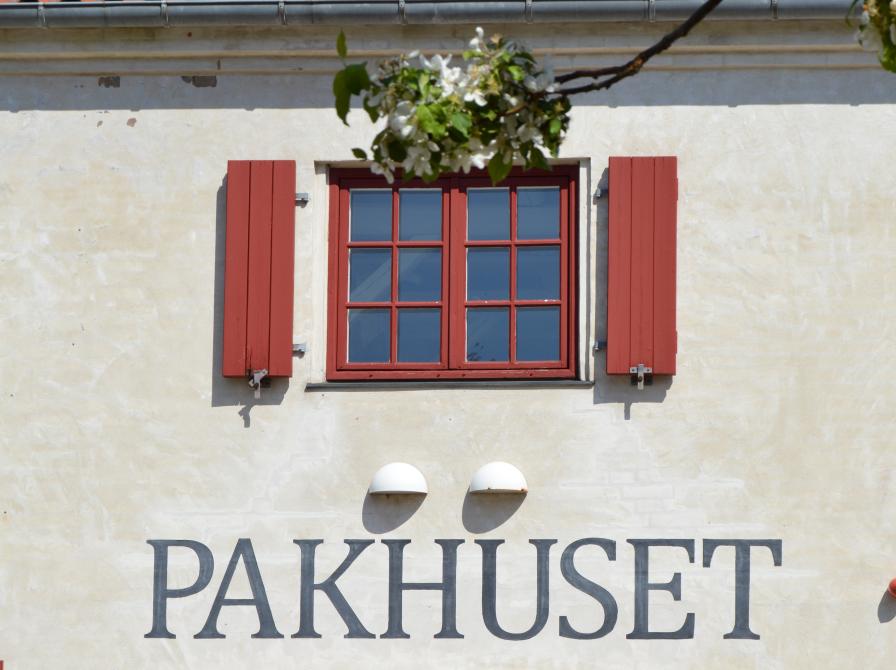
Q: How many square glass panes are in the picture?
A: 12